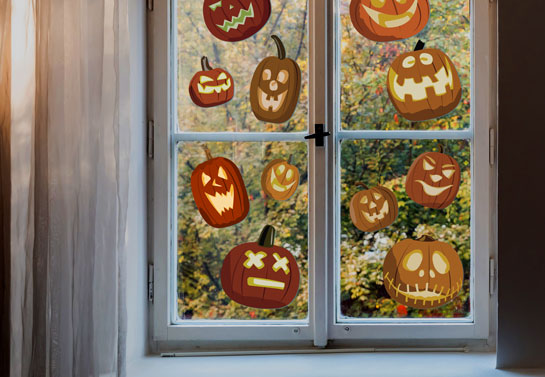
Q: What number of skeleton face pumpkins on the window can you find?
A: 1